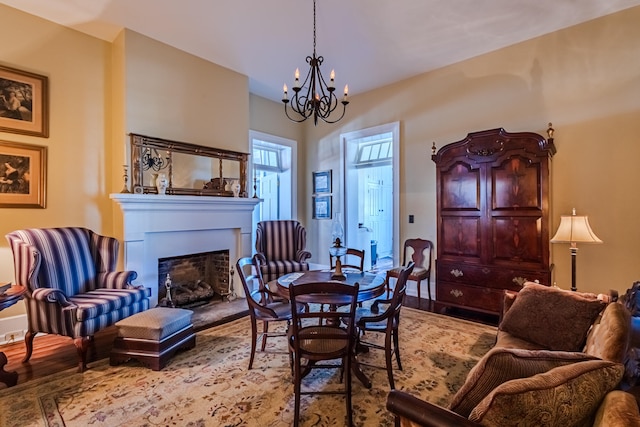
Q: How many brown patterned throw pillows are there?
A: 3